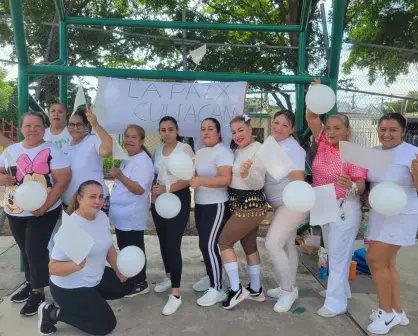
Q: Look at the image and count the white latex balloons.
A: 7